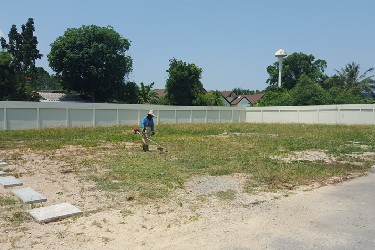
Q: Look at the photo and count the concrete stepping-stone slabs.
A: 5